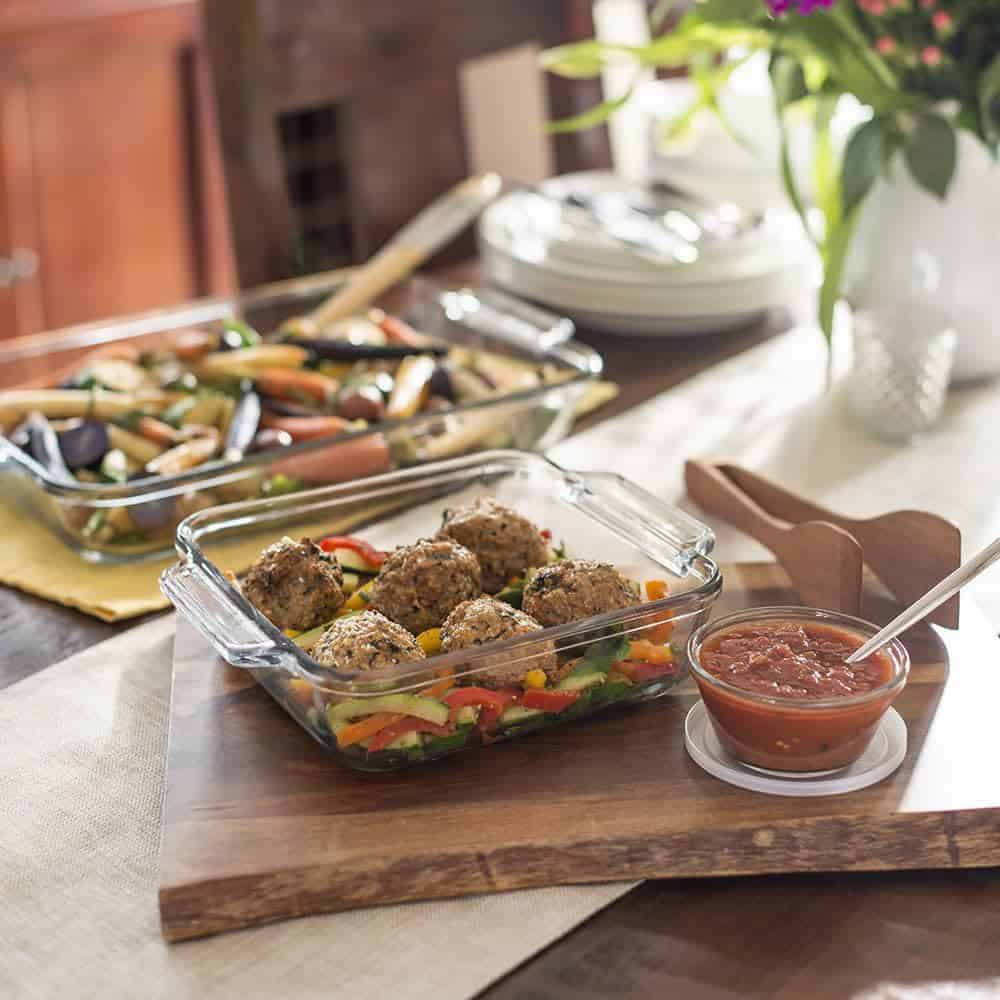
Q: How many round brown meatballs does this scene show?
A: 6